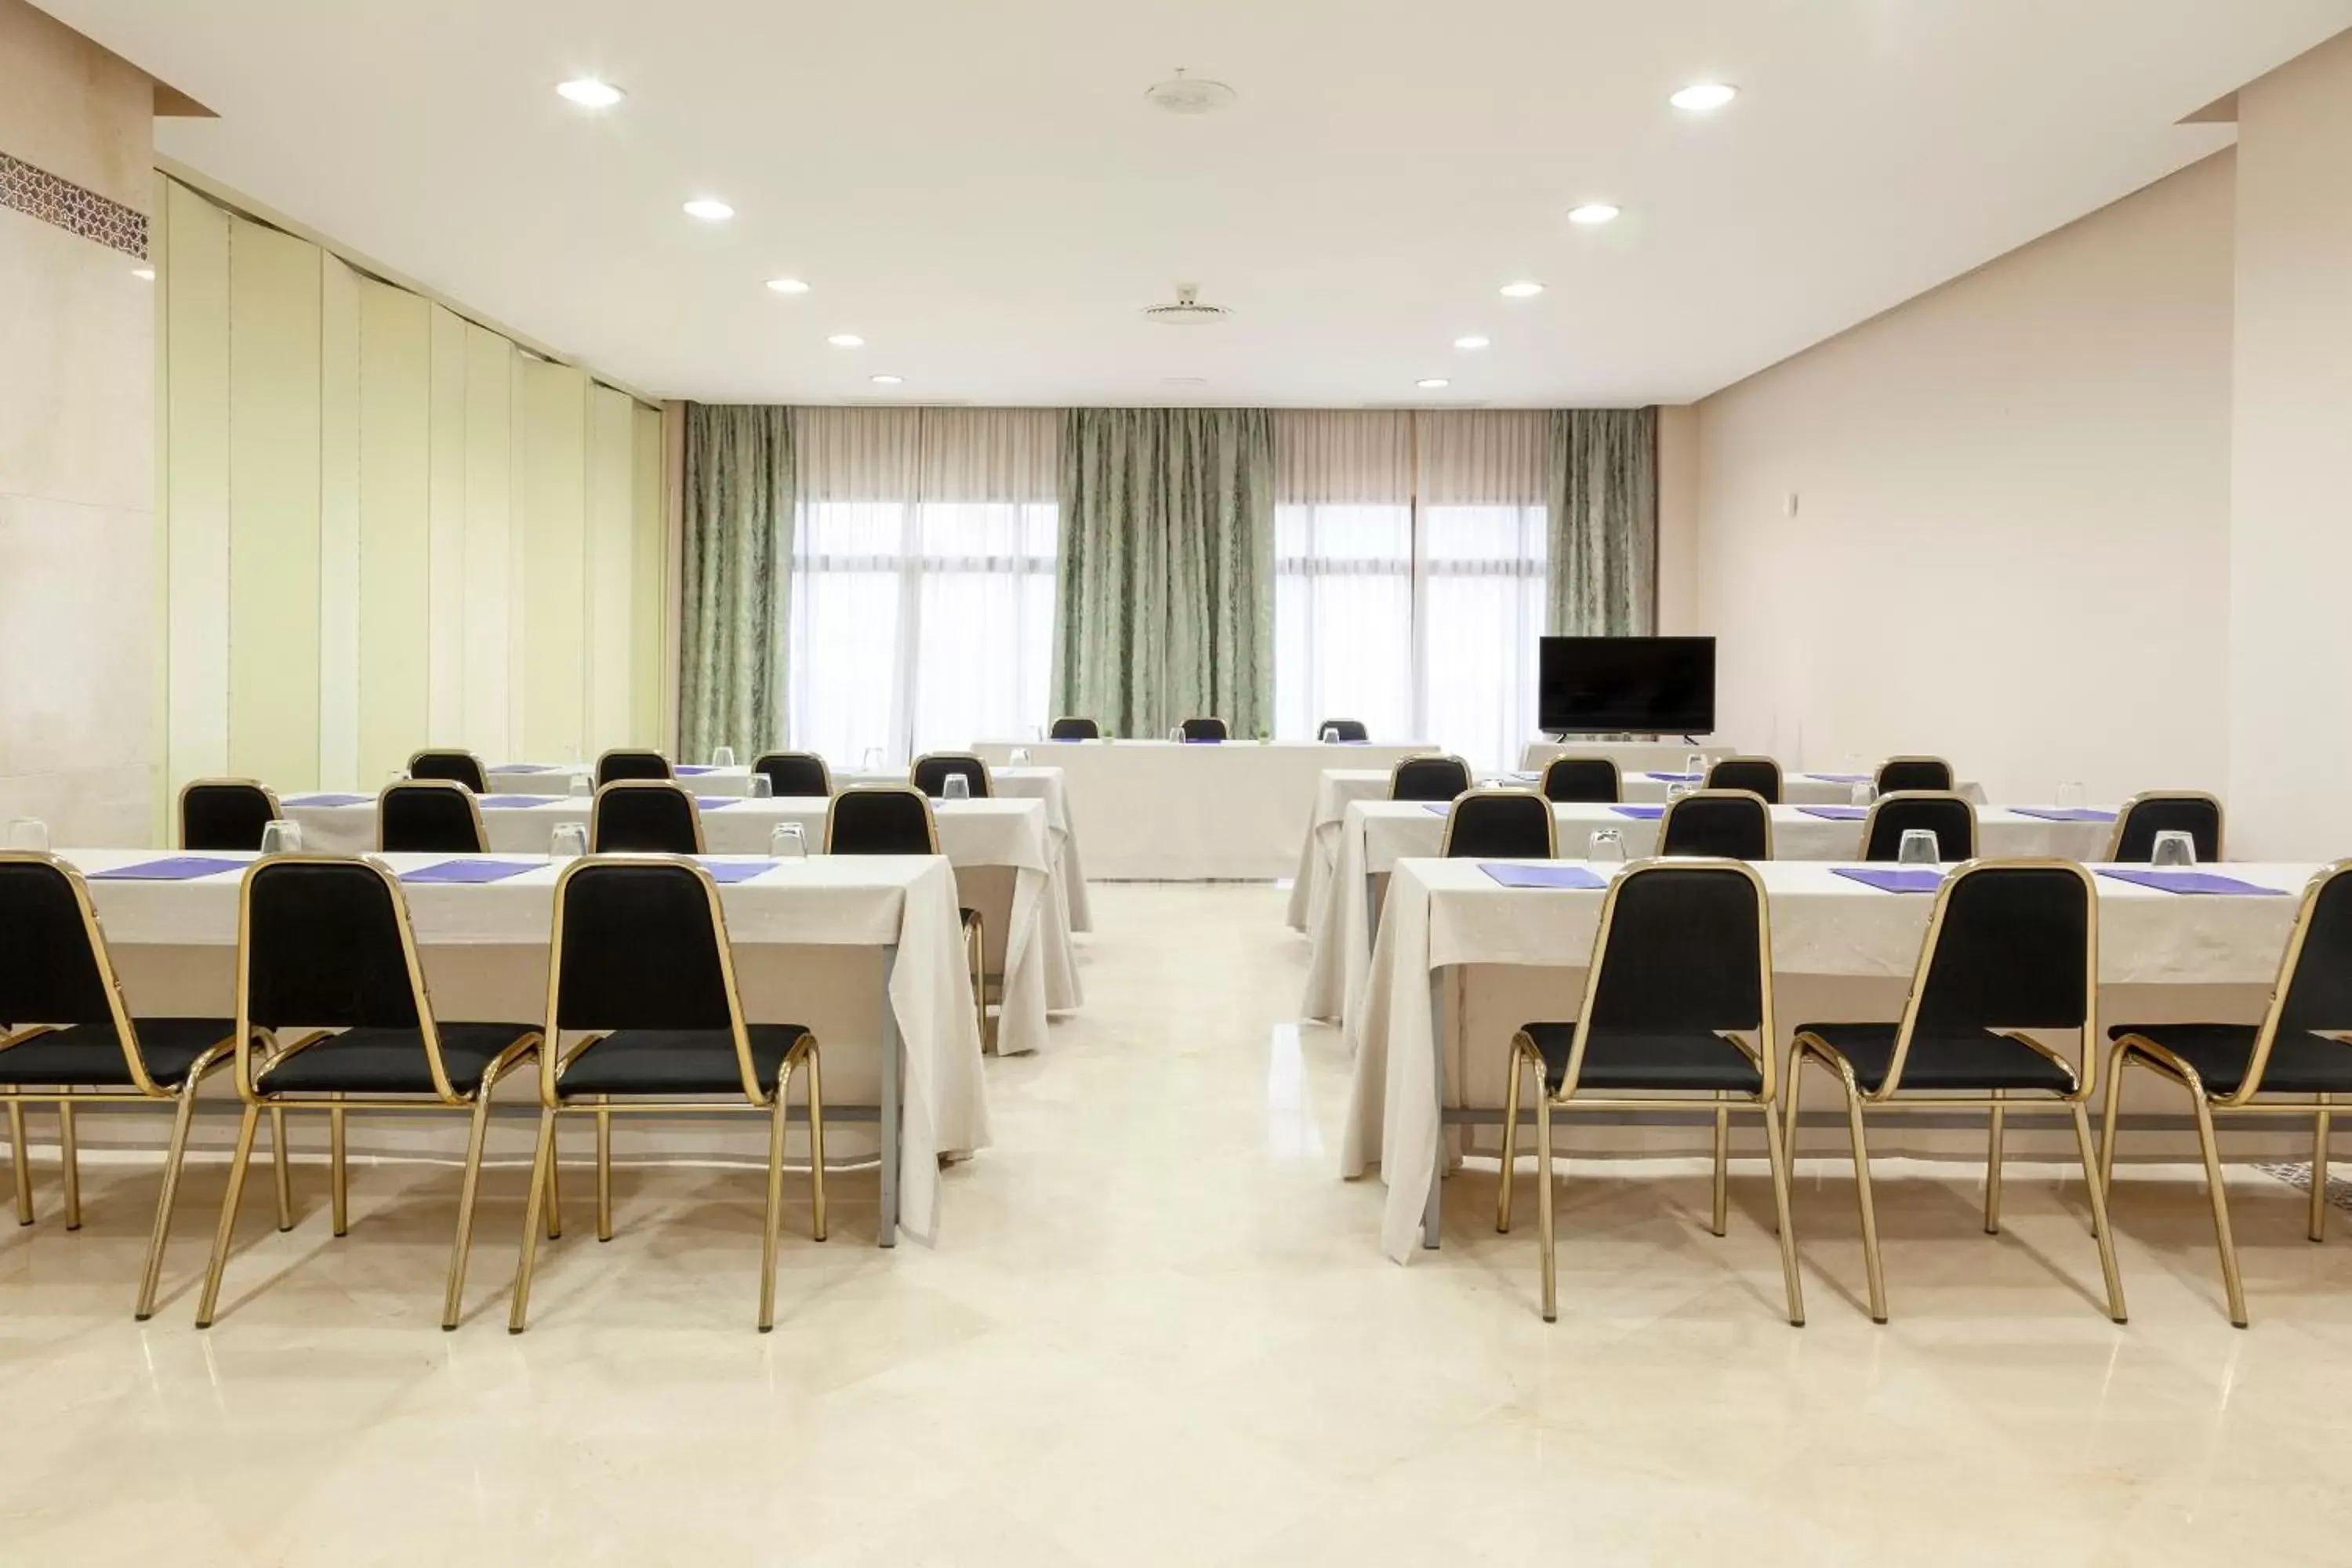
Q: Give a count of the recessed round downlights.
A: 10